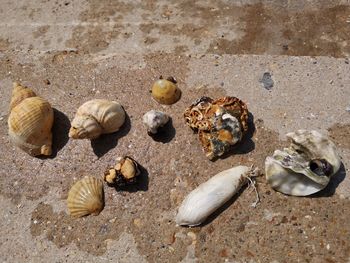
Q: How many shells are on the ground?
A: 9